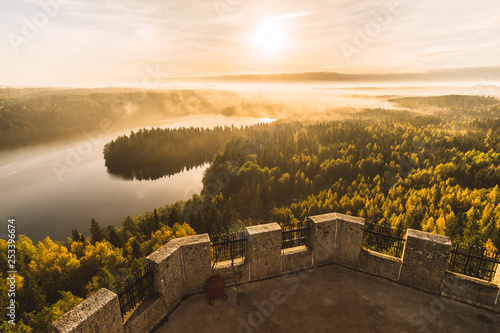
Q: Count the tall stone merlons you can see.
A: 5